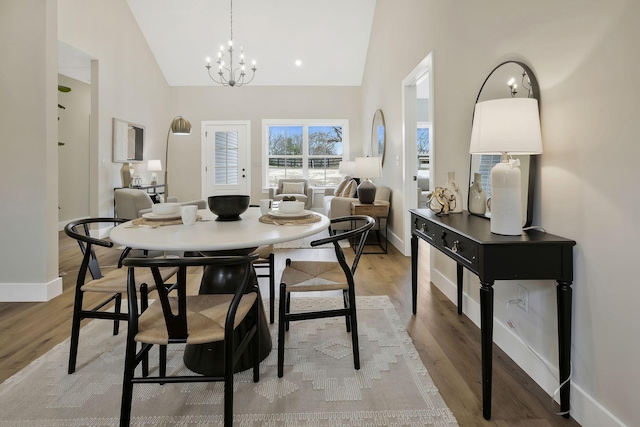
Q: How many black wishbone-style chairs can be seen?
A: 4